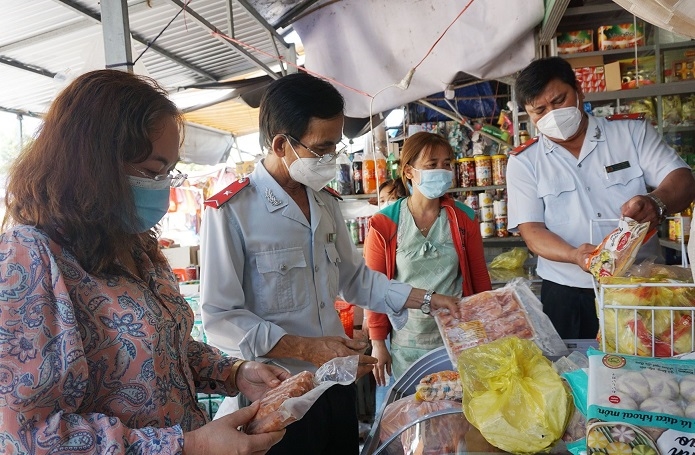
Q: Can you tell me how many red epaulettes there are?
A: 4